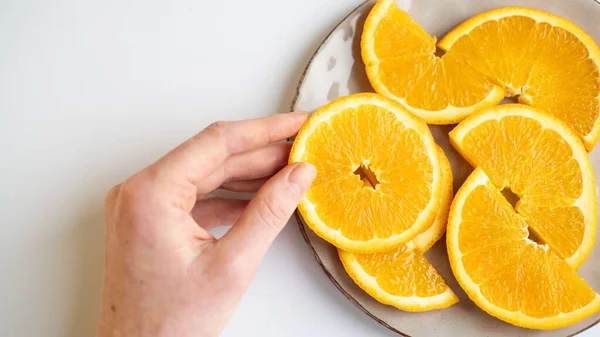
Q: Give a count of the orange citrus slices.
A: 7